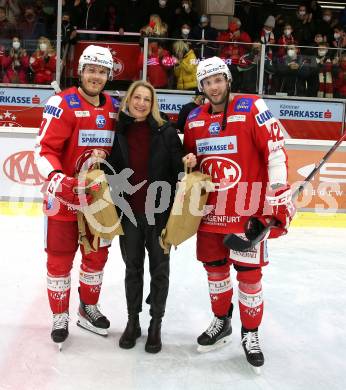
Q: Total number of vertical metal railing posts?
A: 3